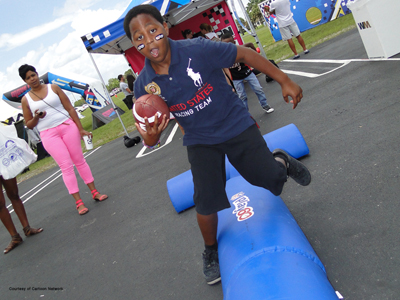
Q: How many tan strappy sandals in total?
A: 2